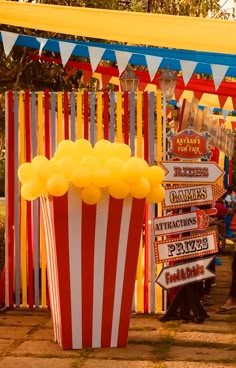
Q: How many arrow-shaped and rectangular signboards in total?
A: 5